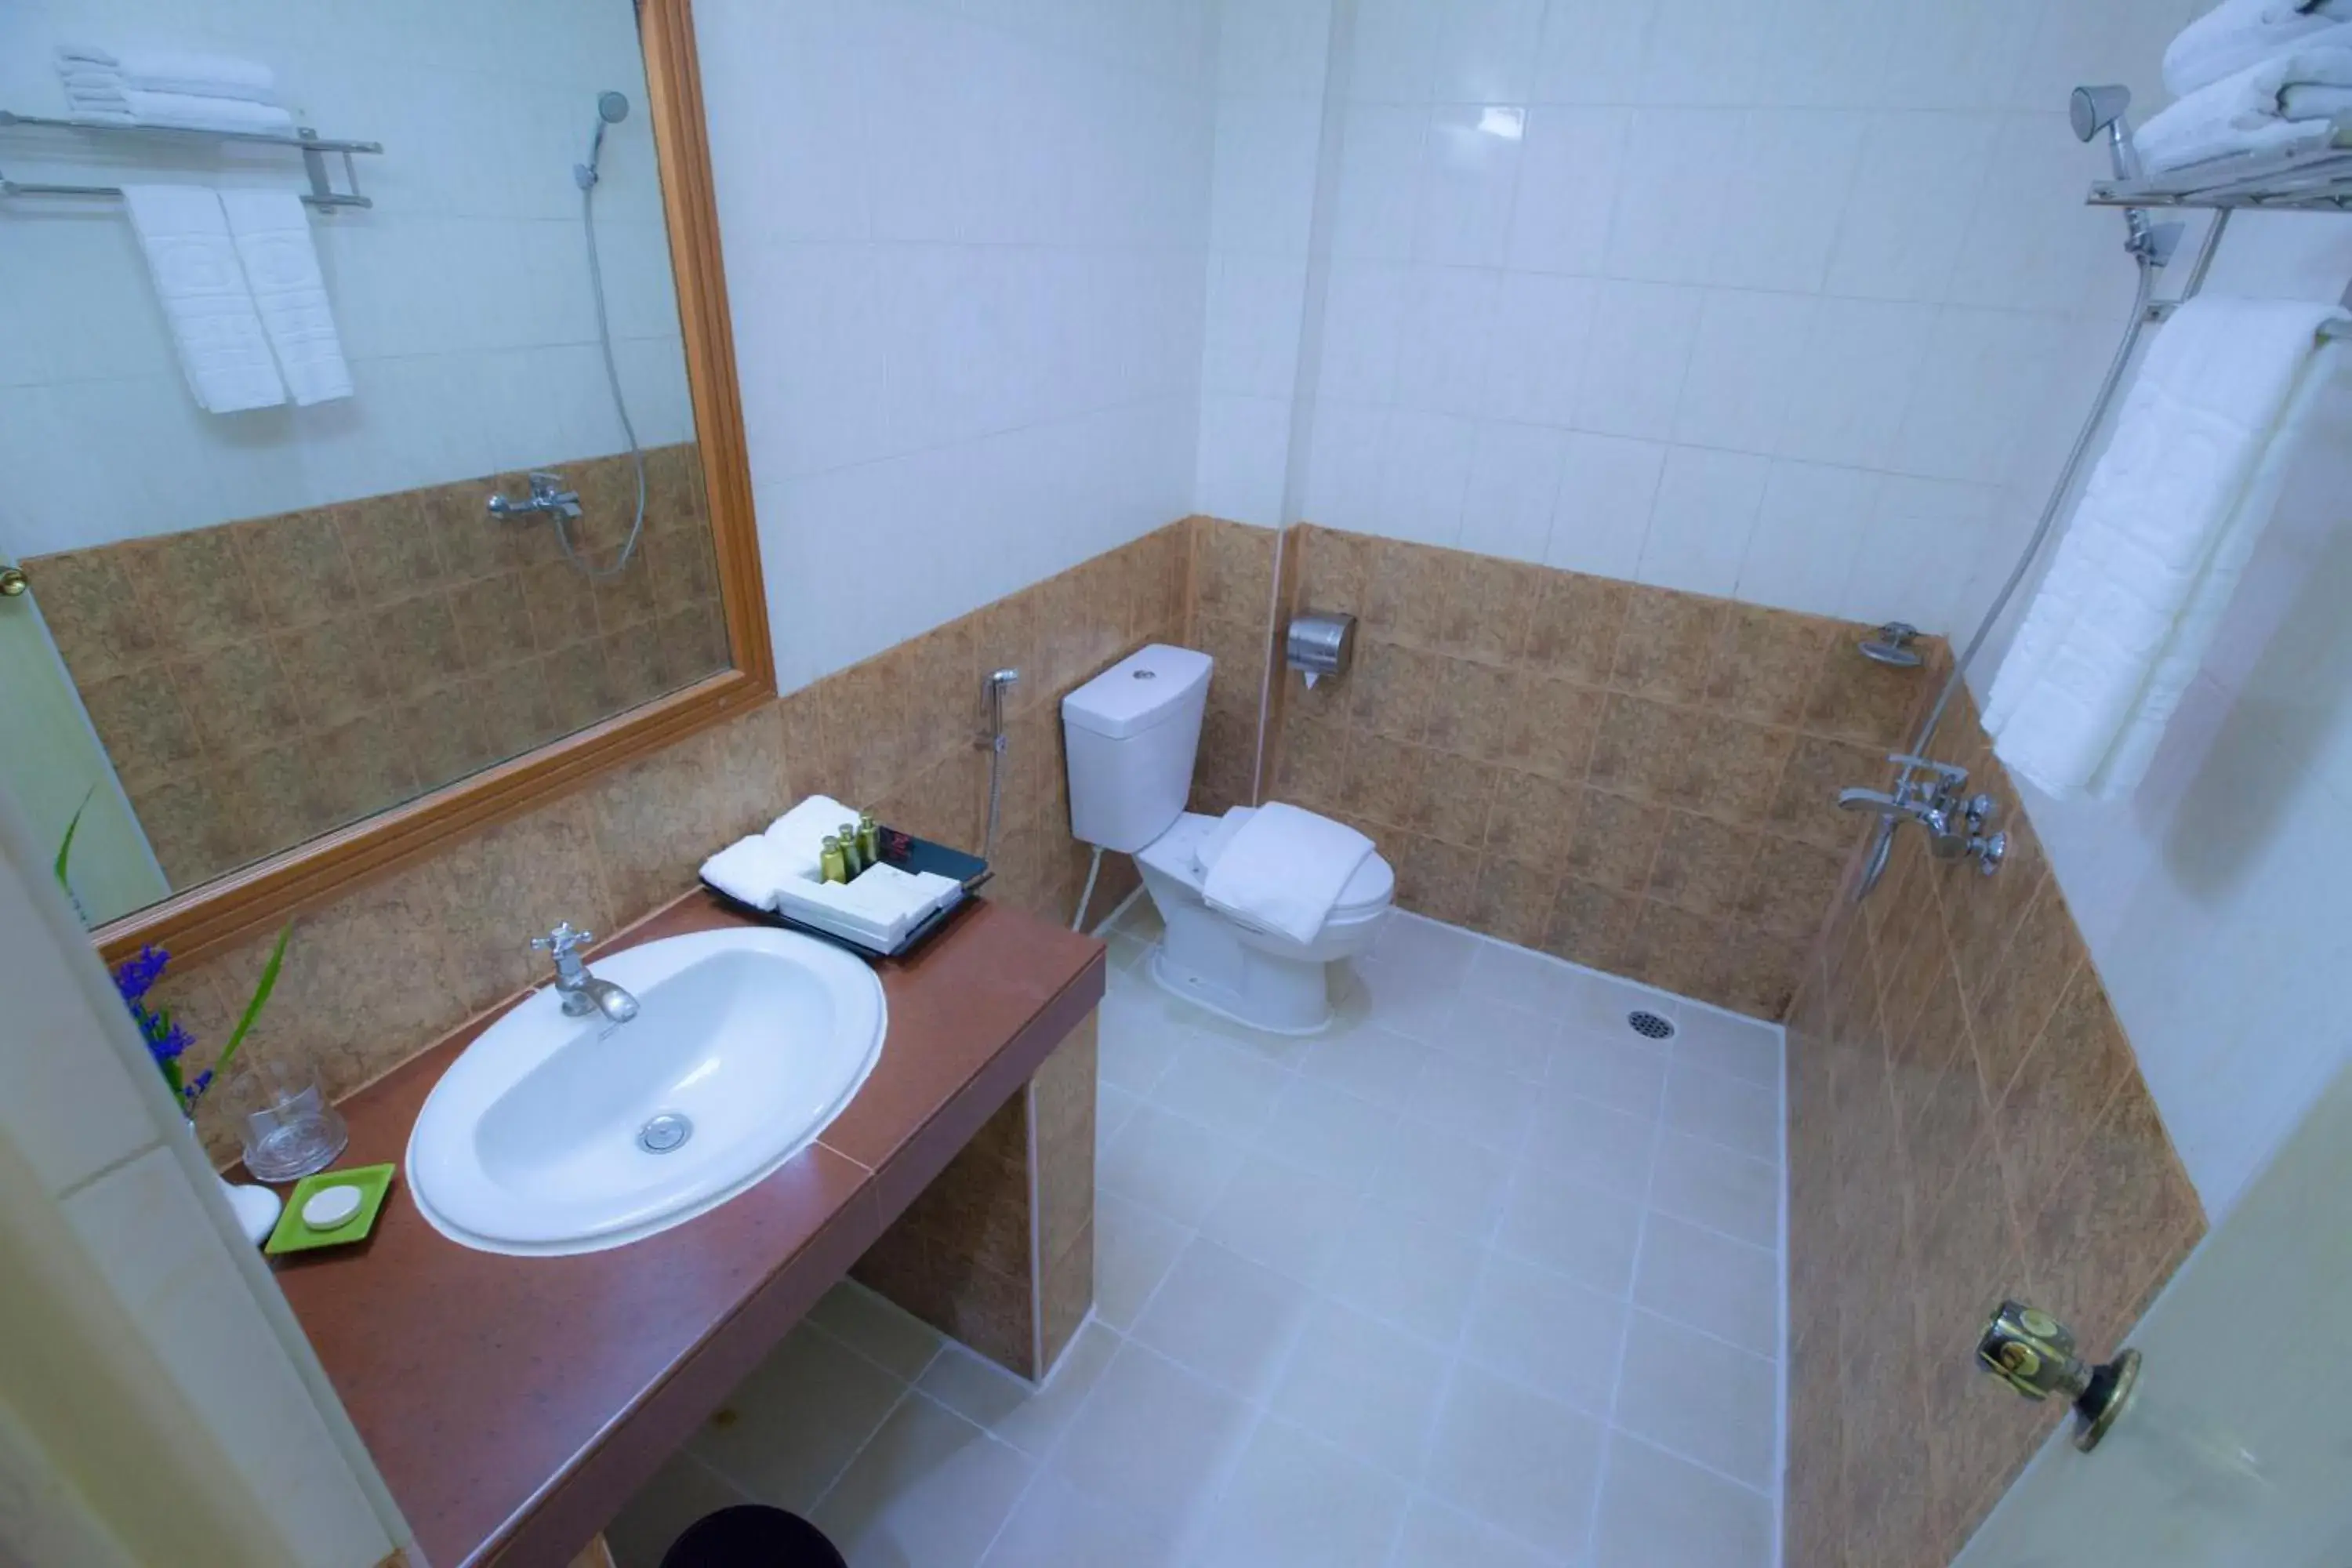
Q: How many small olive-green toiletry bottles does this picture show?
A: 3